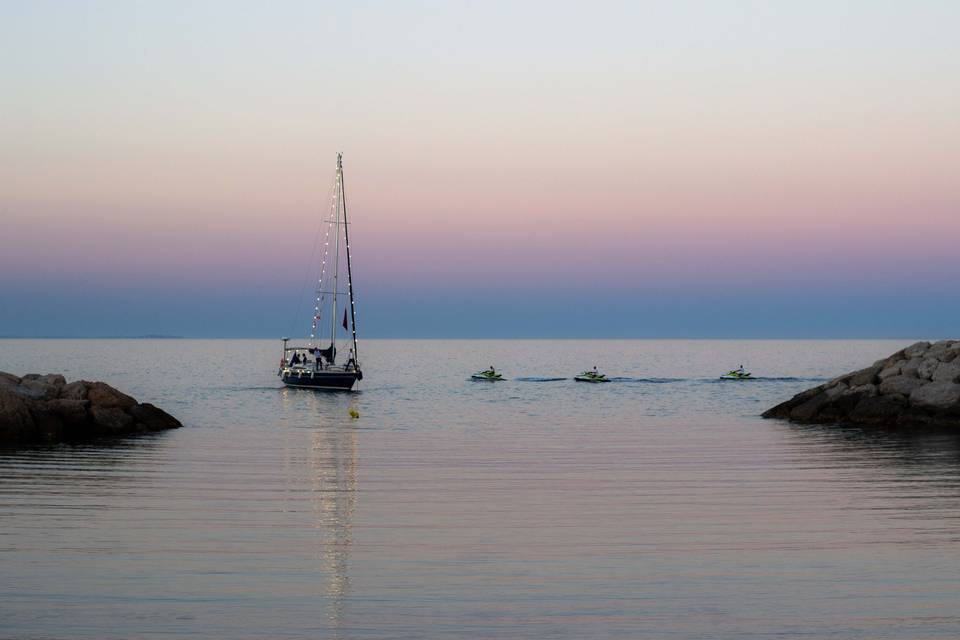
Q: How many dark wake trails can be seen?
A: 3